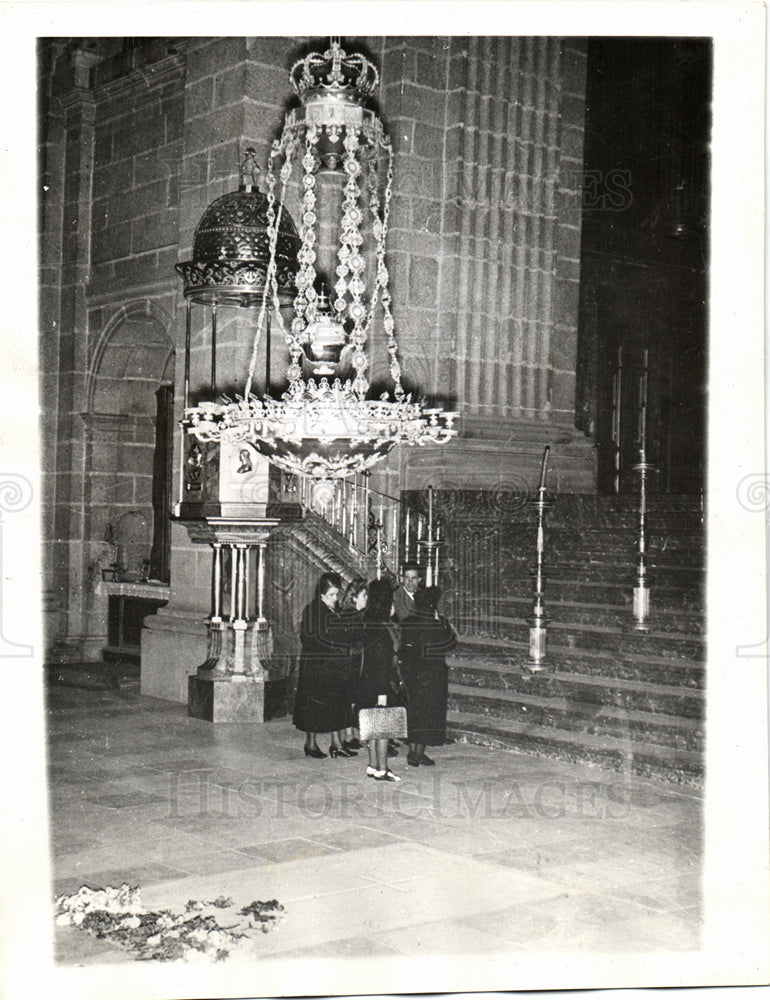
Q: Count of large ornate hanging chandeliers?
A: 1